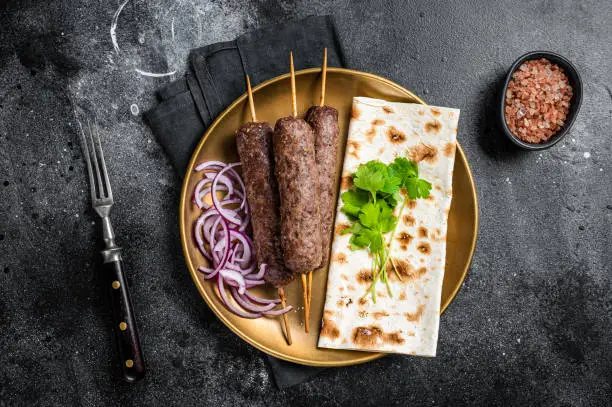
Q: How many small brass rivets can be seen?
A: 3